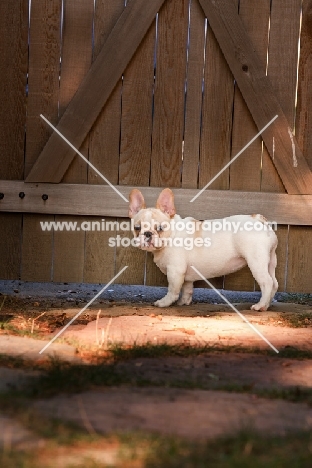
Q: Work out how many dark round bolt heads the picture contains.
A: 3